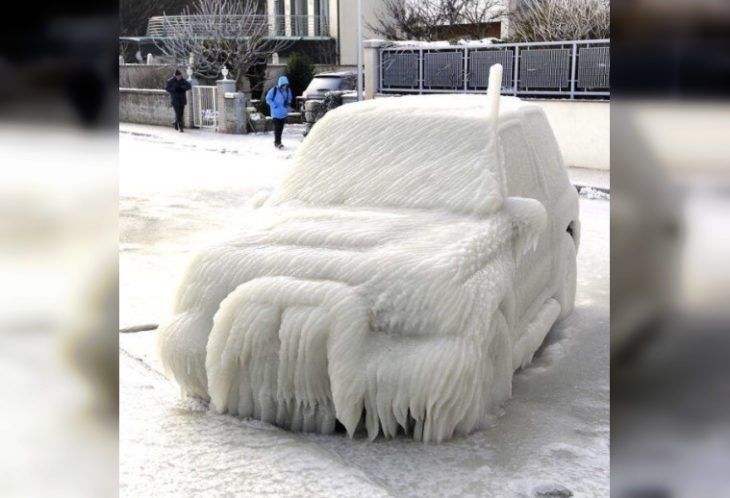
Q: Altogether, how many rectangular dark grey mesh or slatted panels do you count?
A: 5